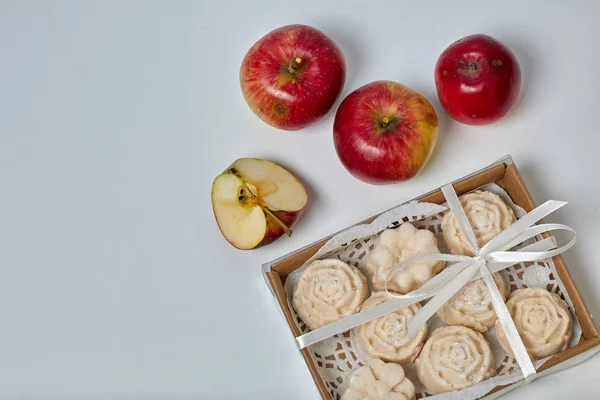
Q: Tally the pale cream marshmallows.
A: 8